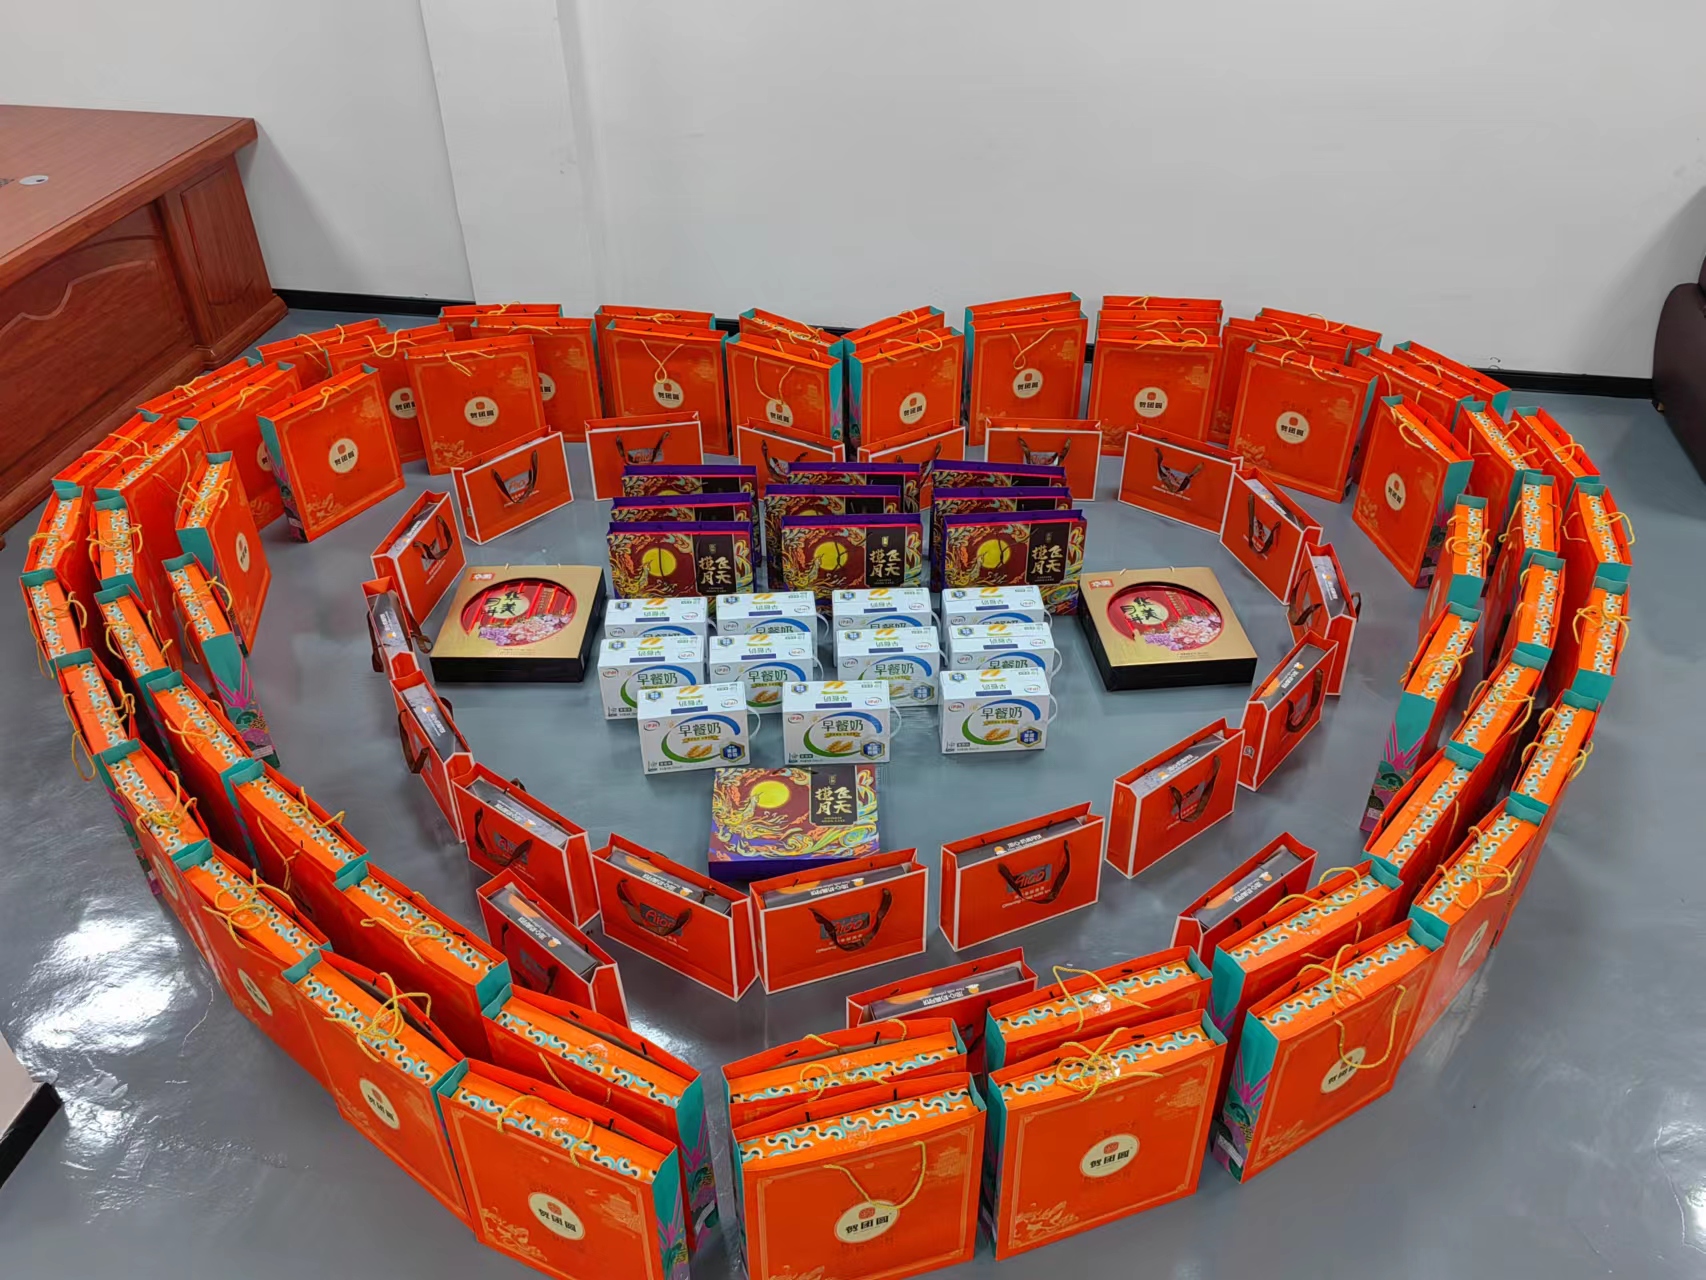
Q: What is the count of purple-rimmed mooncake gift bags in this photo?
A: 9